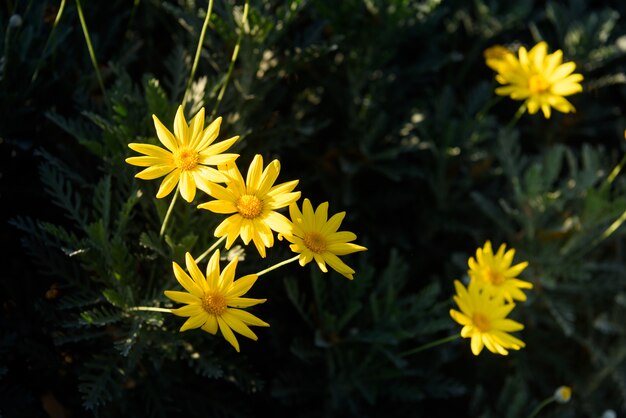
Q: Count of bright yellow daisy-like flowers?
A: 7